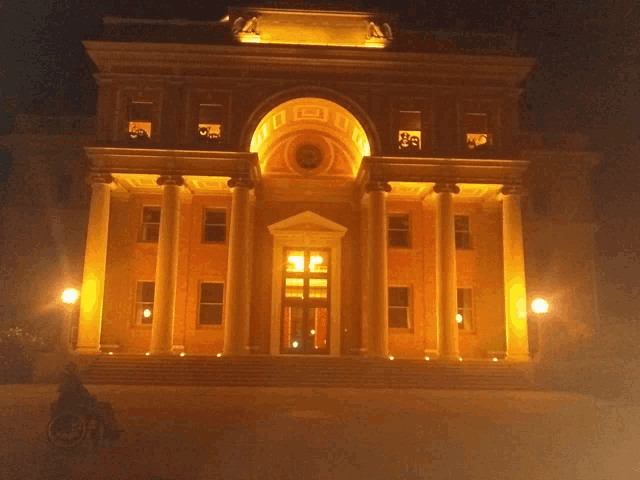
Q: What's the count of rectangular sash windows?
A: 12